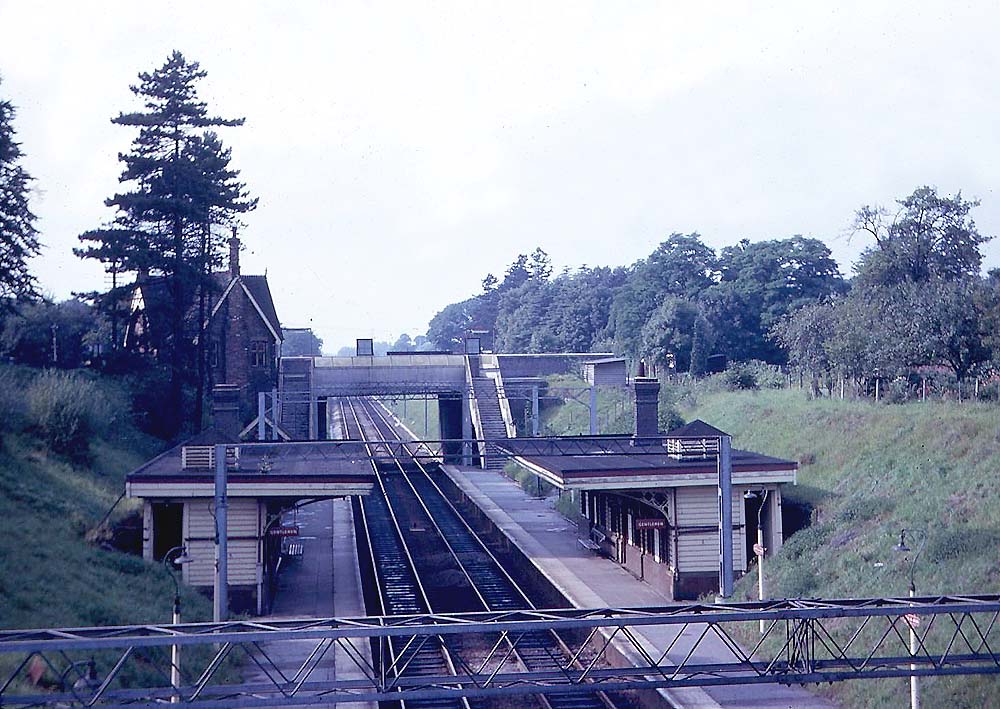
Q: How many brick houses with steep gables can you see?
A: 1